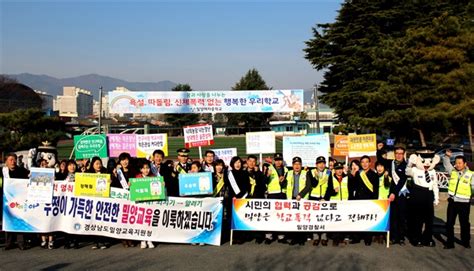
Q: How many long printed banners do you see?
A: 3